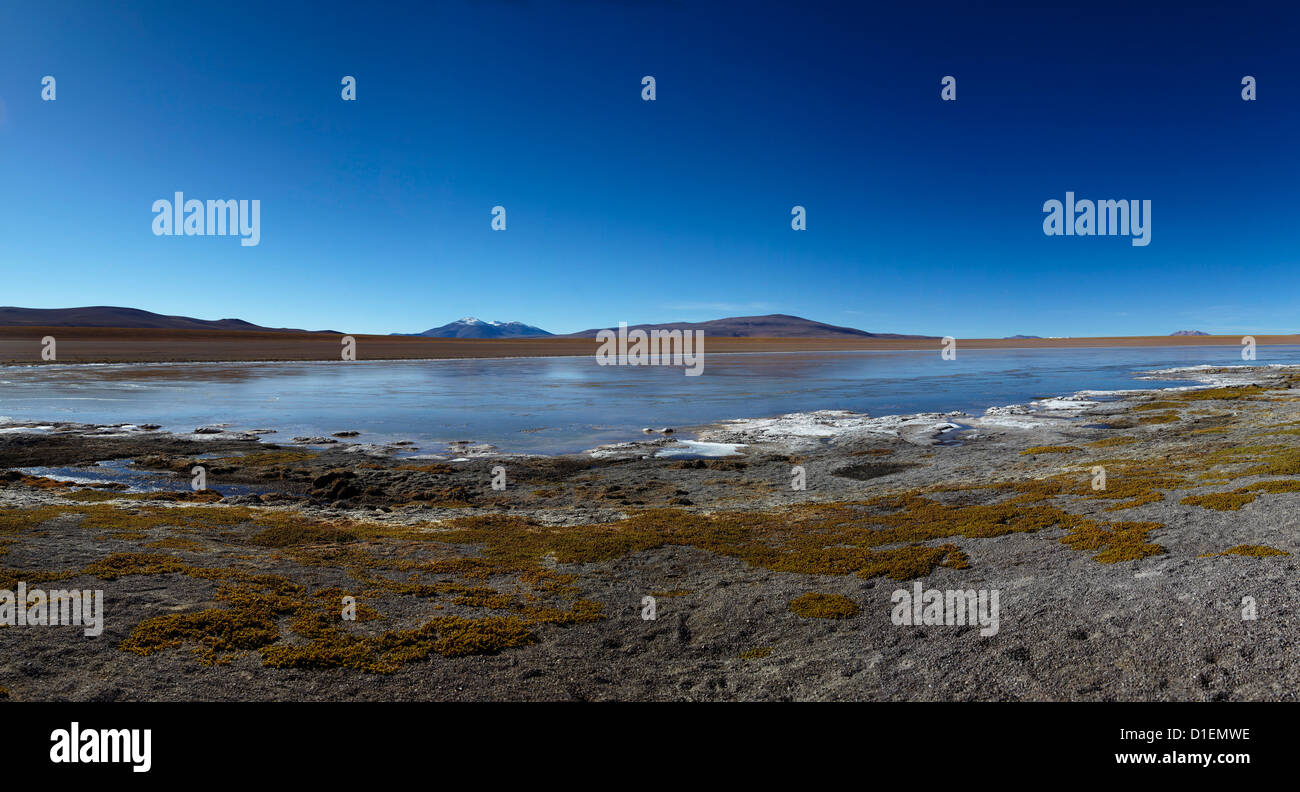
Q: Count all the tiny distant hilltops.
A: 2